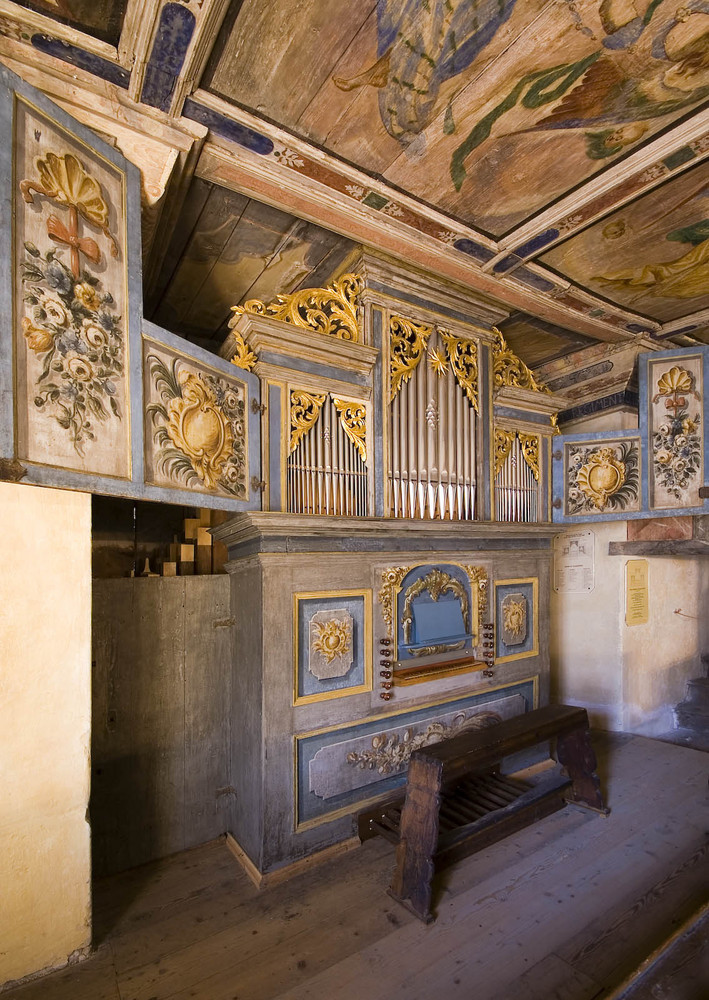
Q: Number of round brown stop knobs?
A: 12